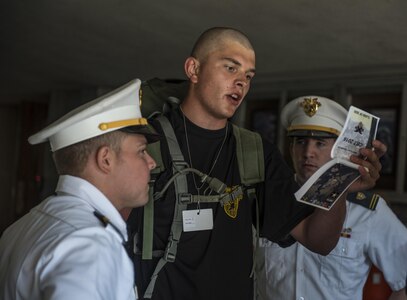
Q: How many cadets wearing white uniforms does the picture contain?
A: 2